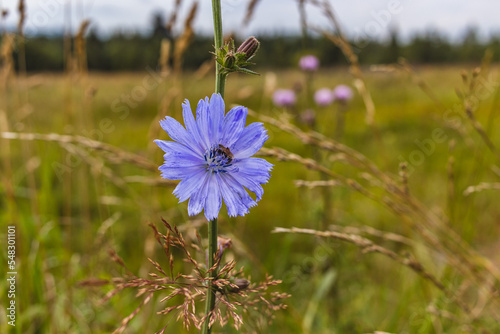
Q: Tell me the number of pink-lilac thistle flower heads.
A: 4